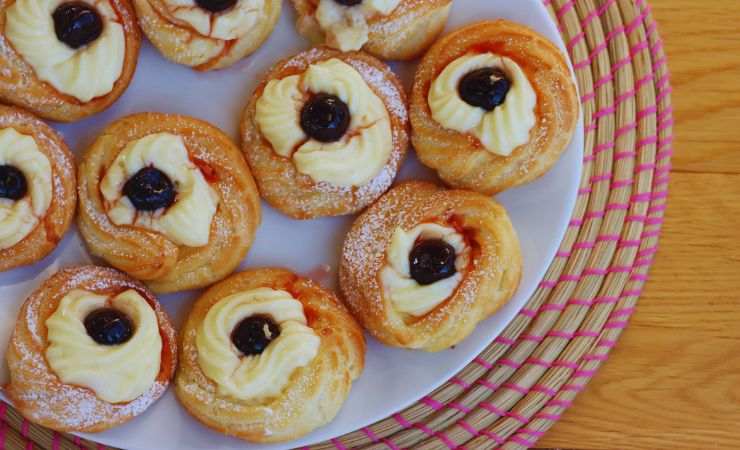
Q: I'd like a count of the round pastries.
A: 10